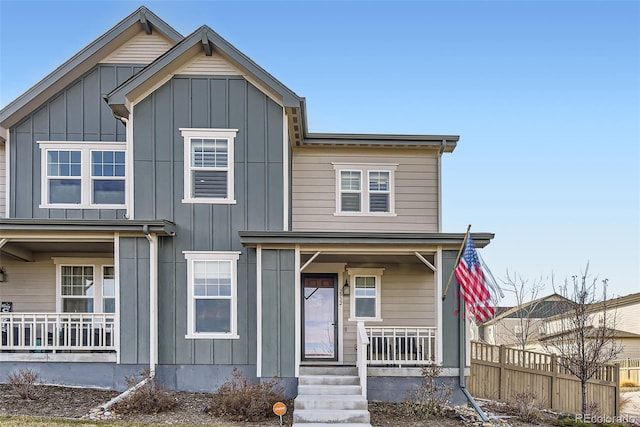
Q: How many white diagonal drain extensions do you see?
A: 1